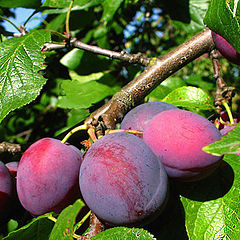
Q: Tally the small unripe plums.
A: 0